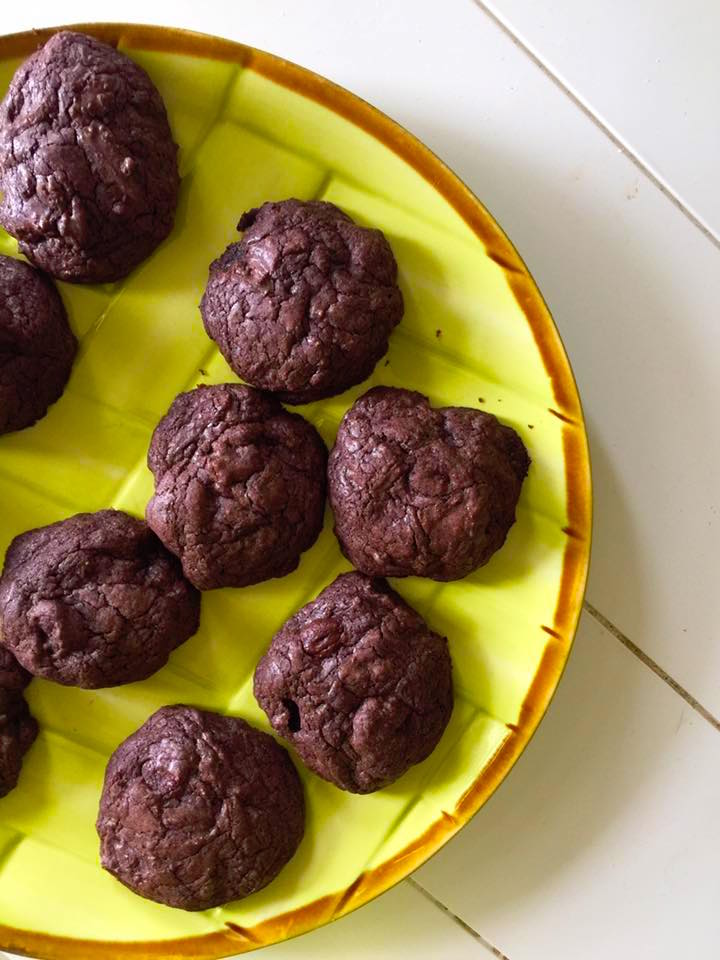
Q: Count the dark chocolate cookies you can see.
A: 9